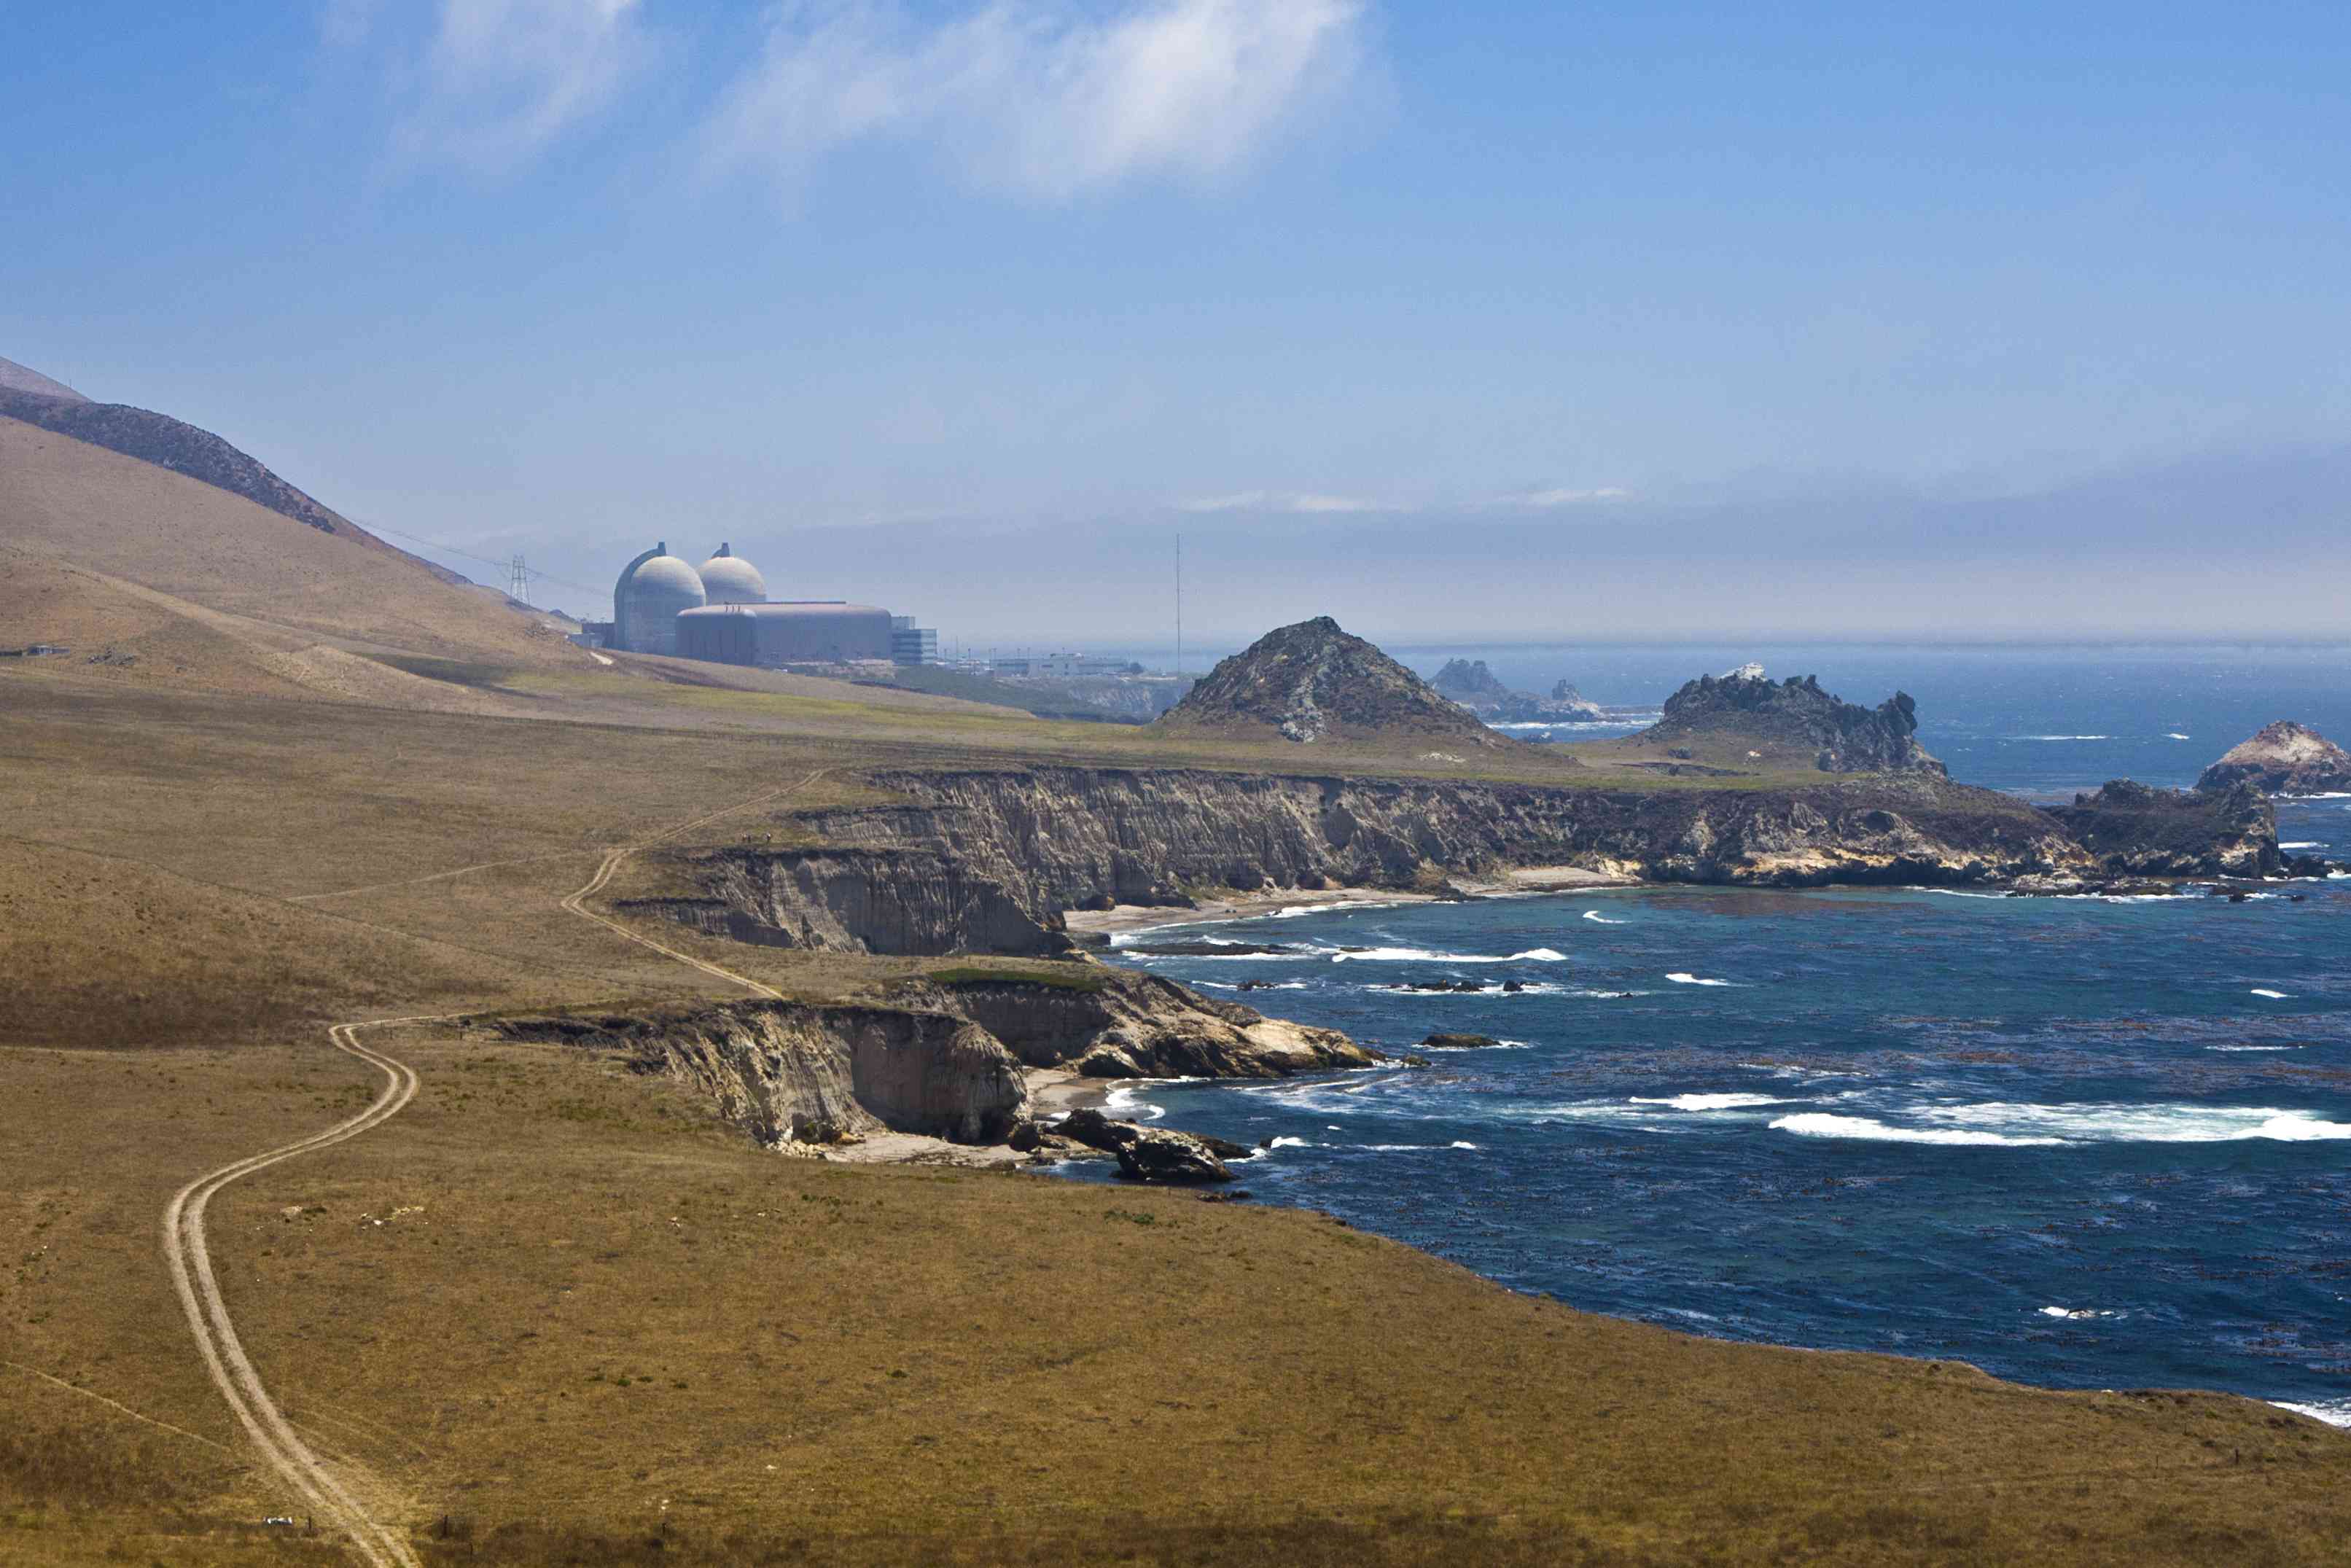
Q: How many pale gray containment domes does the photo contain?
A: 2